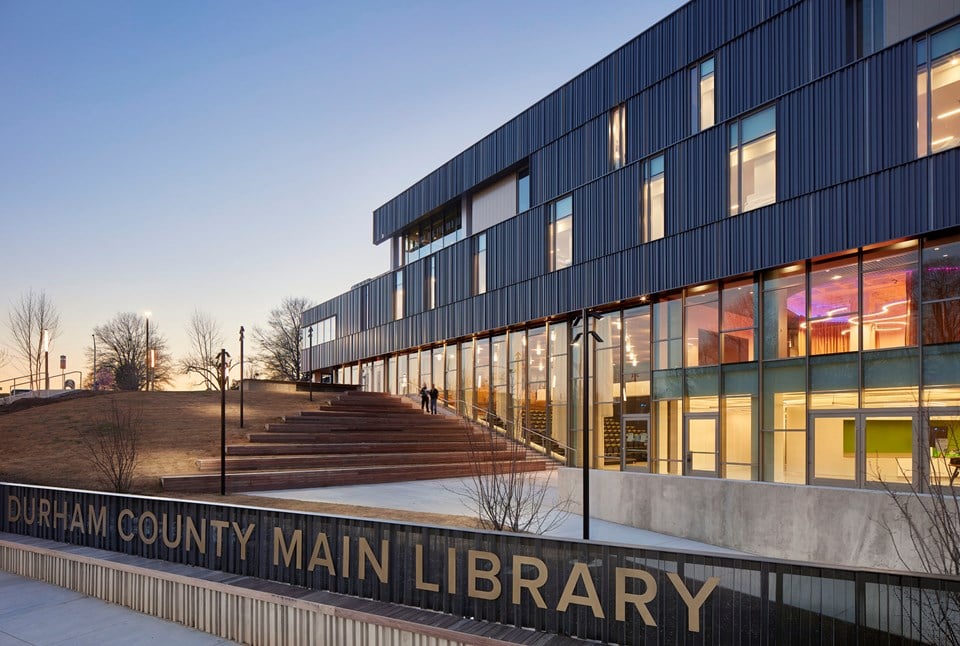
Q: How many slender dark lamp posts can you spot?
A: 4